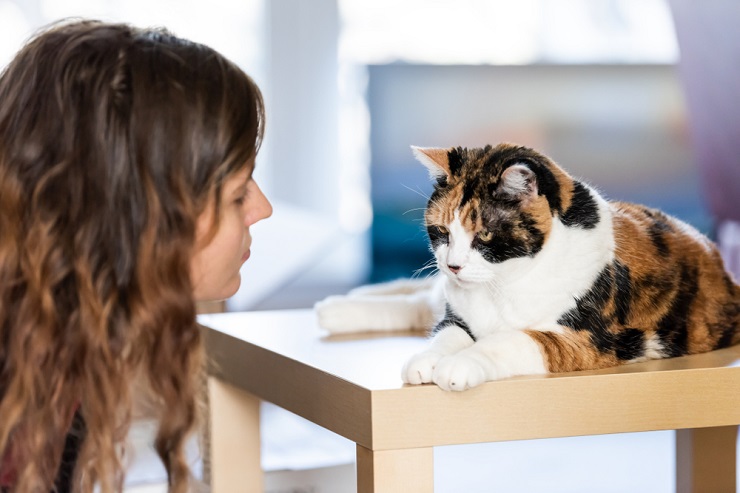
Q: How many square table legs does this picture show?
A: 3